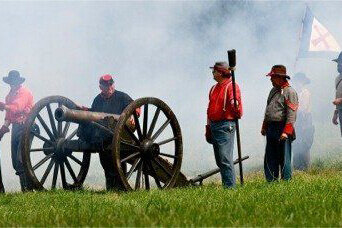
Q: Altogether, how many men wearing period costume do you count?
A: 6